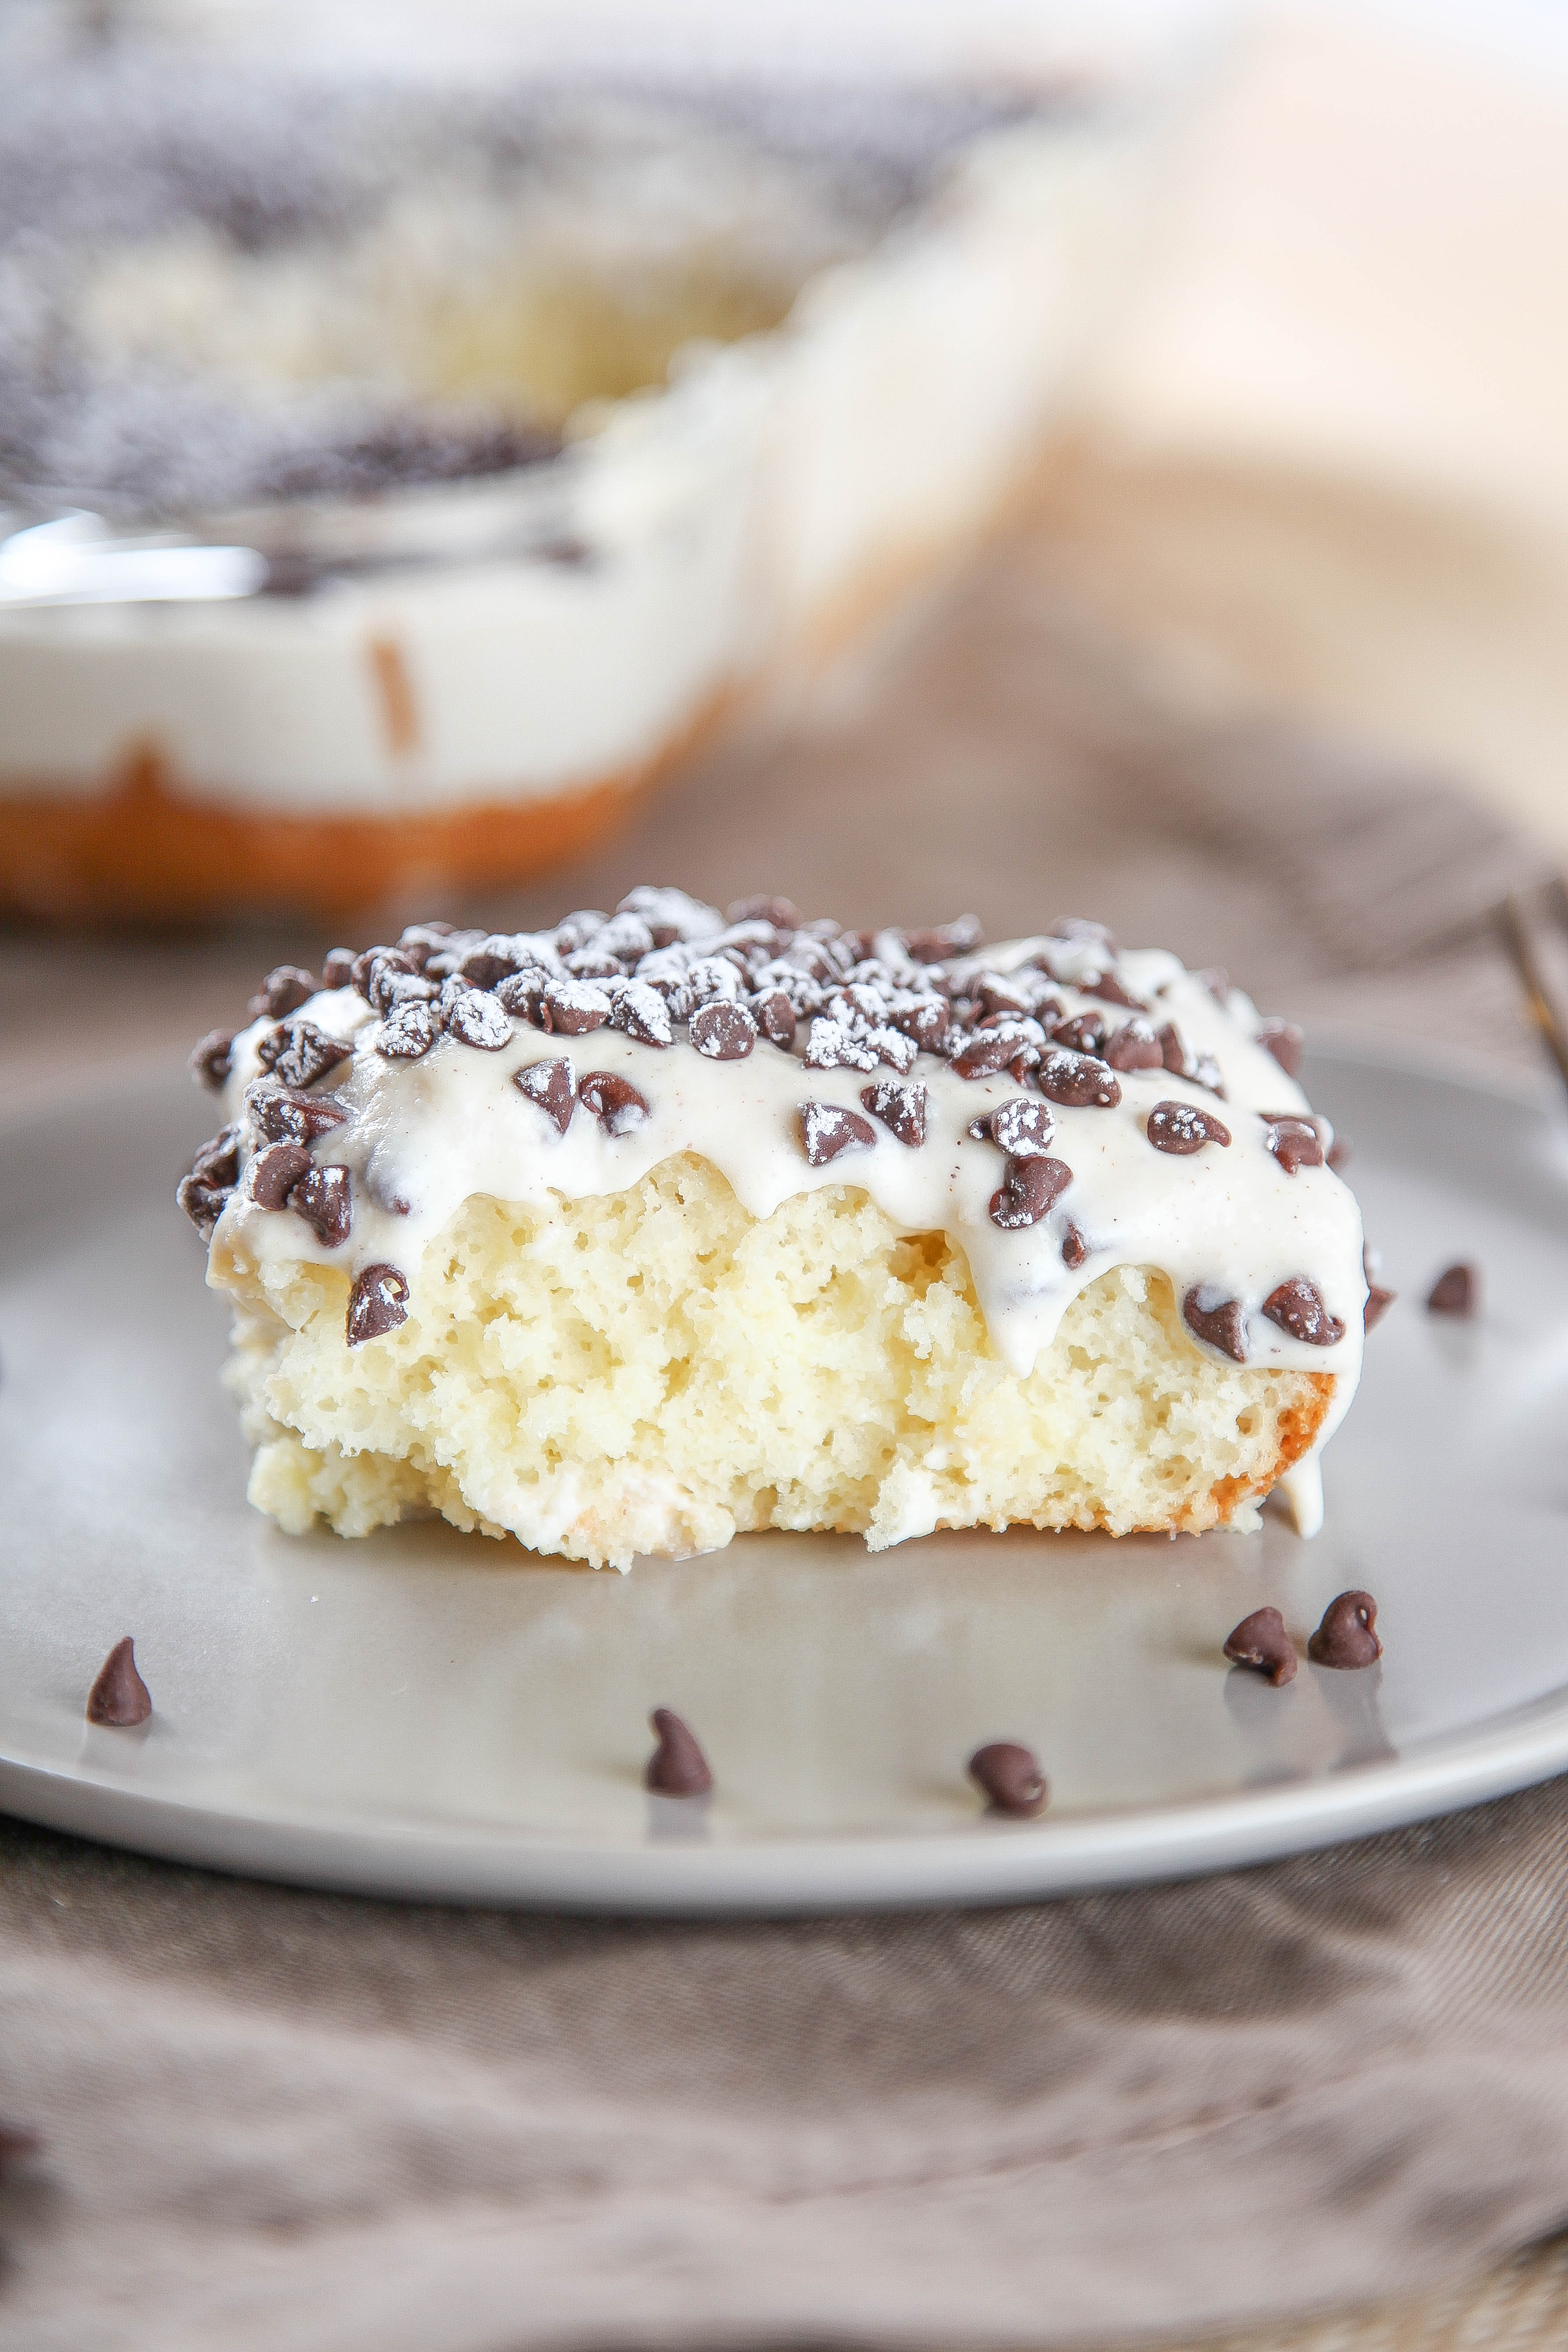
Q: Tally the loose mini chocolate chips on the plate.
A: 6